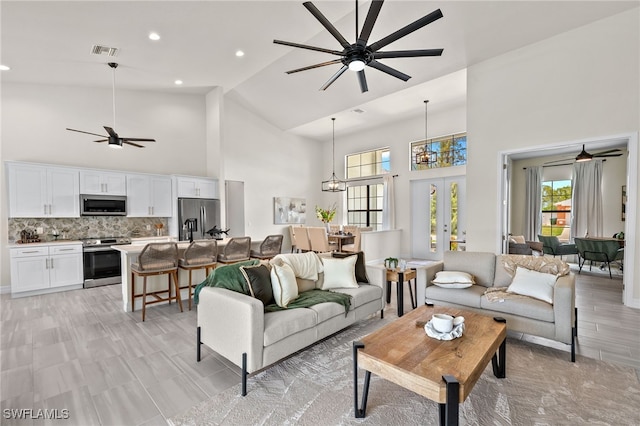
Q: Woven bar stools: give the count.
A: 4